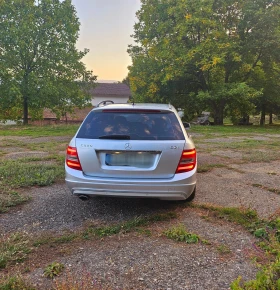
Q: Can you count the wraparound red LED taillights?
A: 2